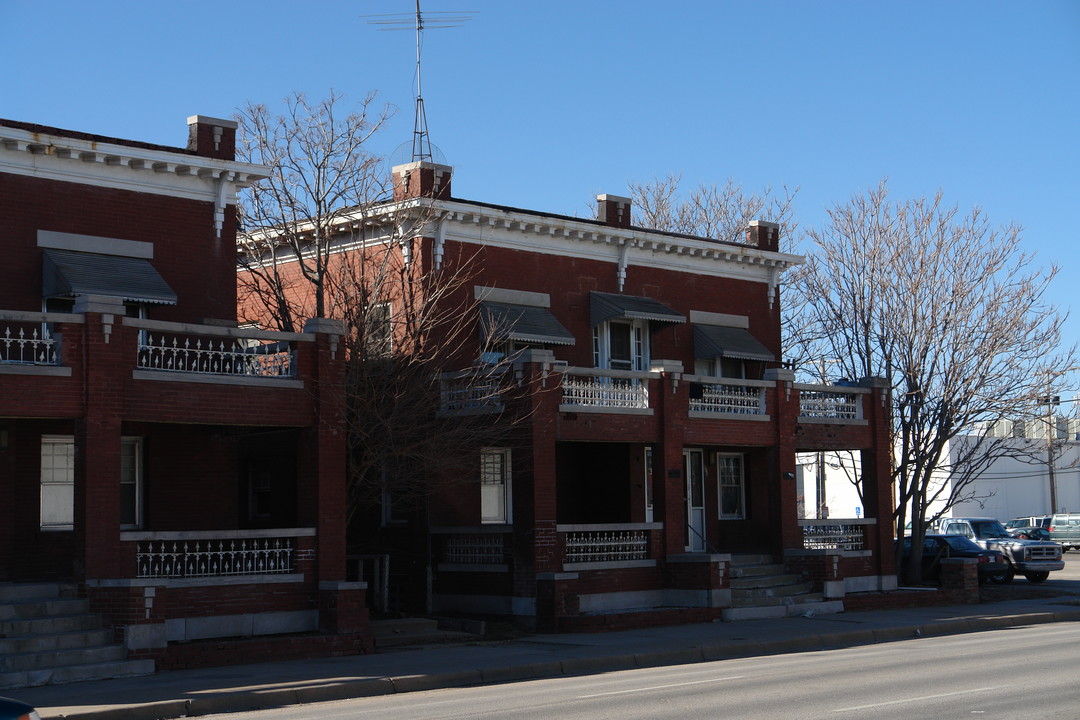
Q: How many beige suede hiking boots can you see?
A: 0